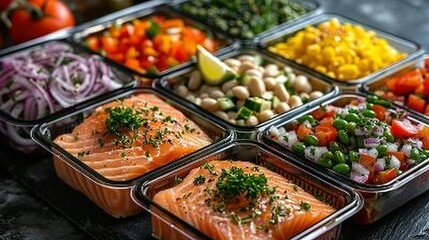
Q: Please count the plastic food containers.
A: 9